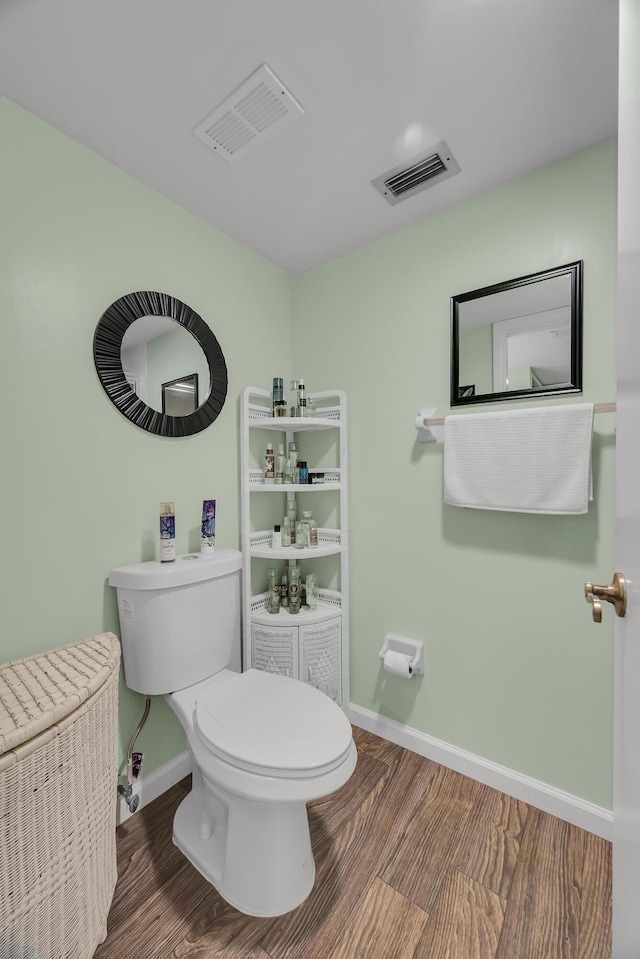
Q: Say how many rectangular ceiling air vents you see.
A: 2